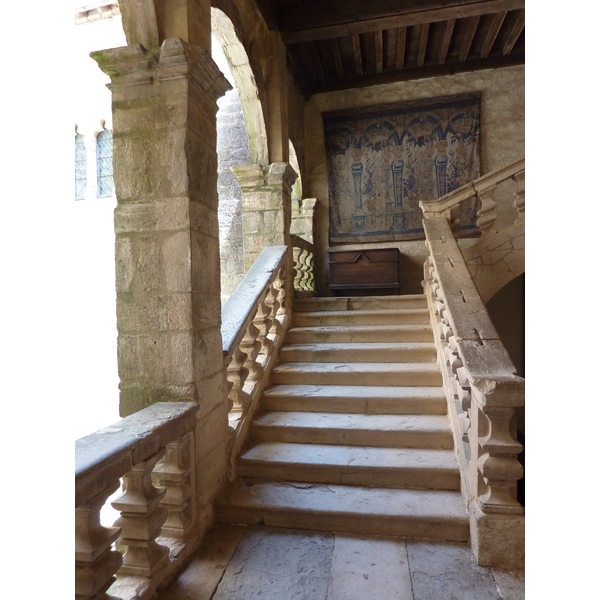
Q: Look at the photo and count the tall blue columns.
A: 3